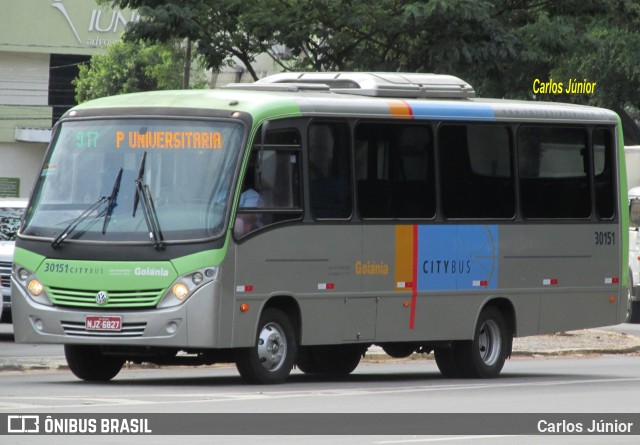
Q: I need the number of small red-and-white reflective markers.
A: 6